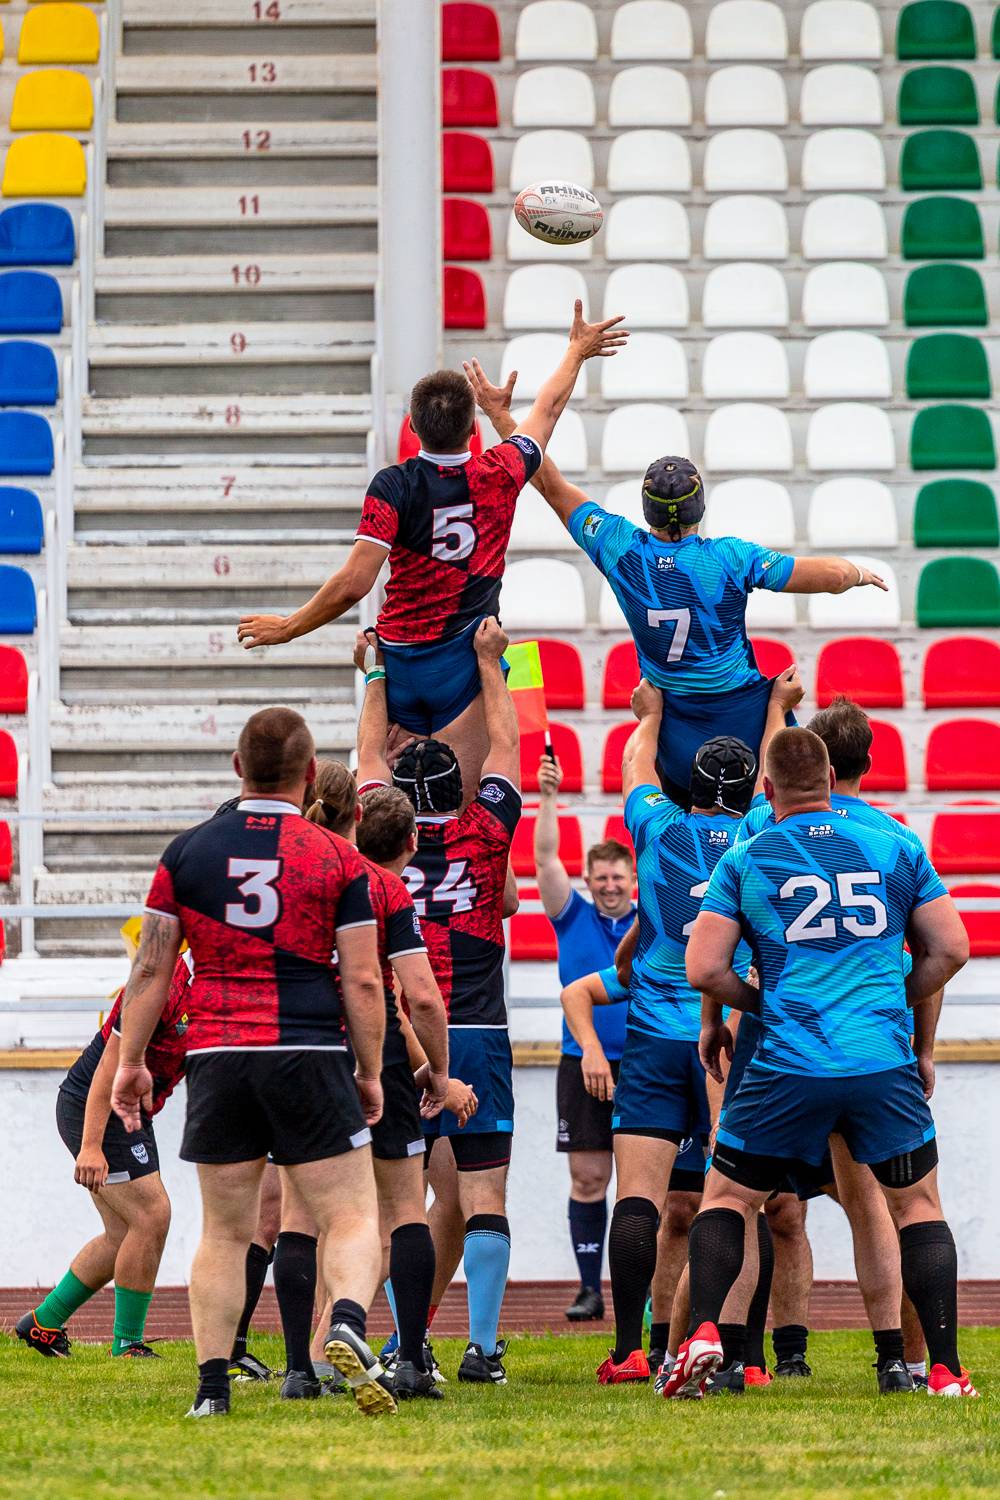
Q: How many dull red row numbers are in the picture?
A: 11